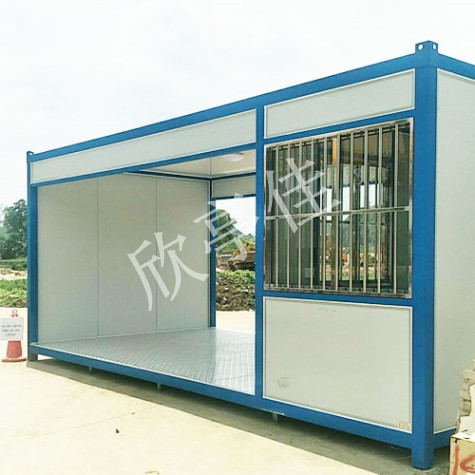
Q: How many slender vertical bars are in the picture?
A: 10